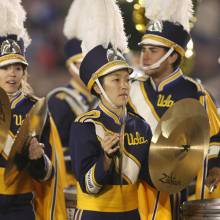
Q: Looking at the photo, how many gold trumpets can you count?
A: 0